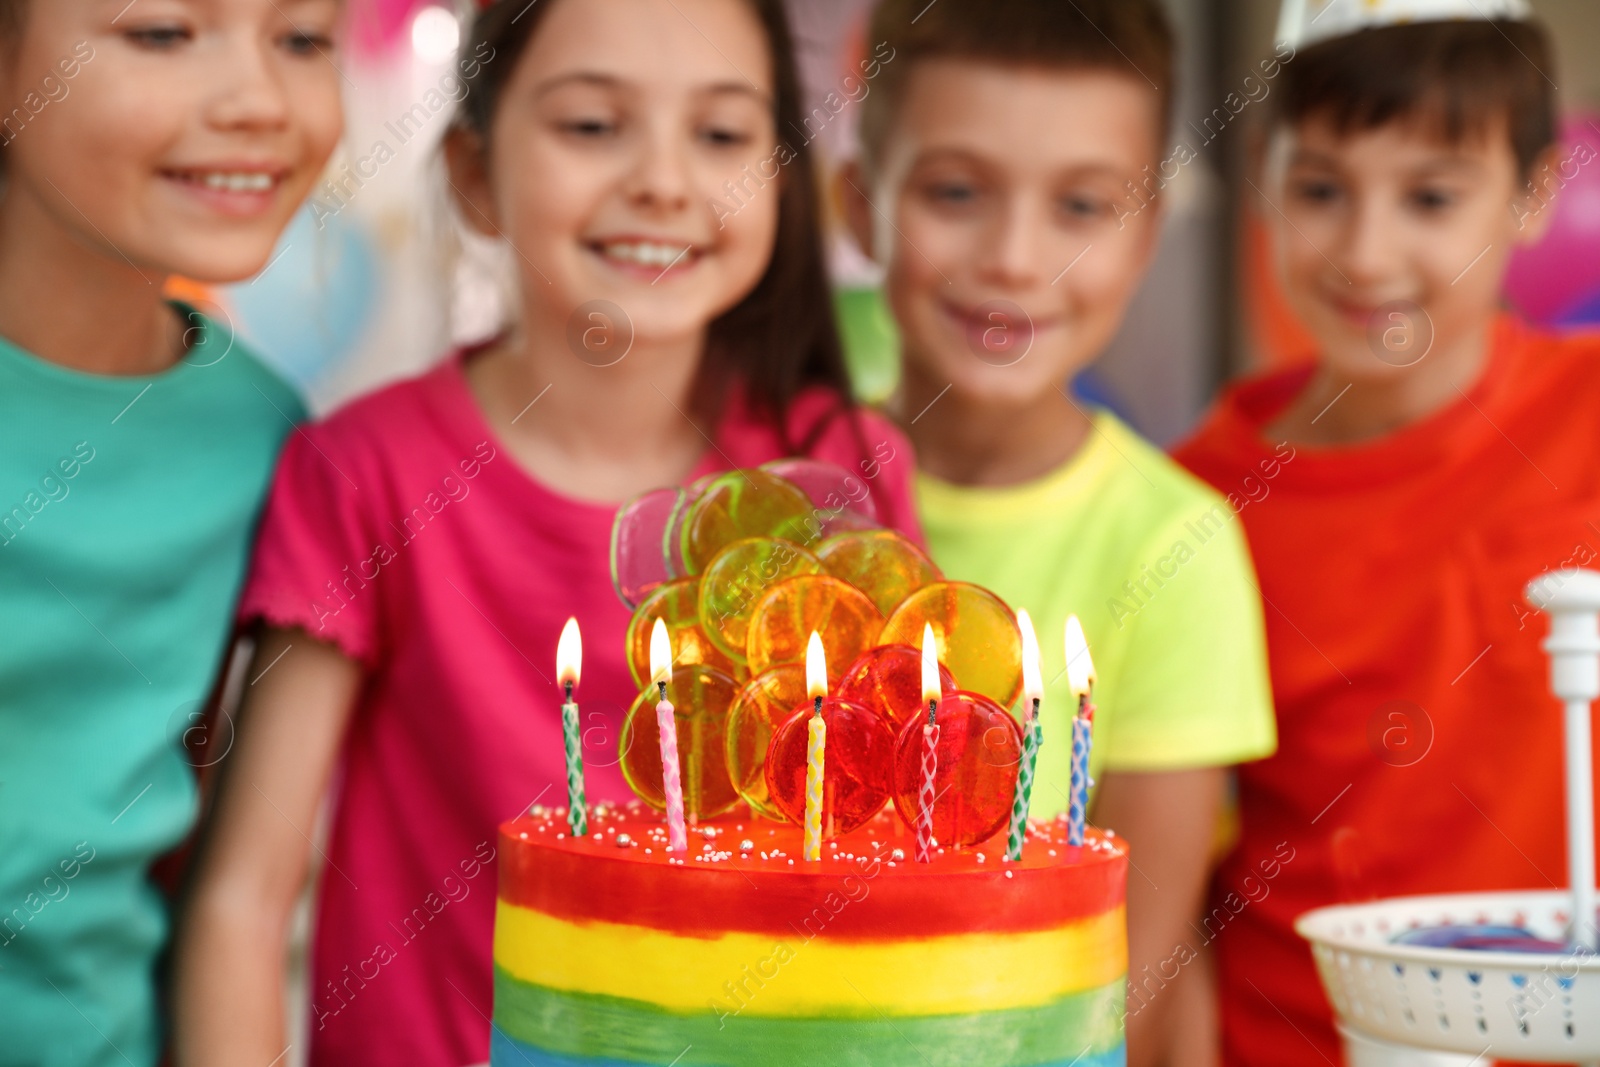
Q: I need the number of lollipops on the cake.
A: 15